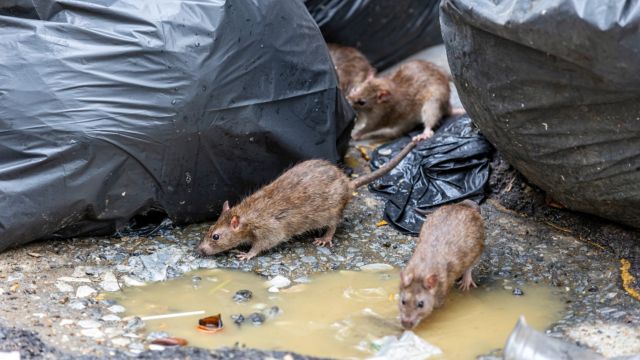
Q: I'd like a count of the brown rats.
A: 4